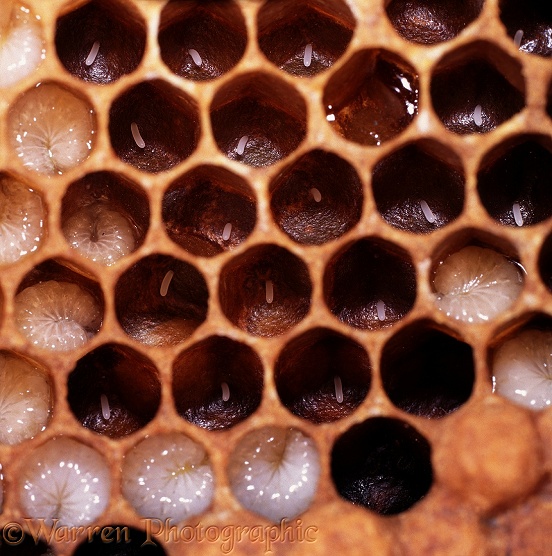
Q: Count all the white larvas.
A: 11